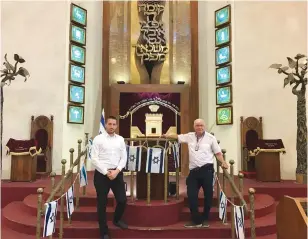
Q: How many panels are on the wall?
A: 12